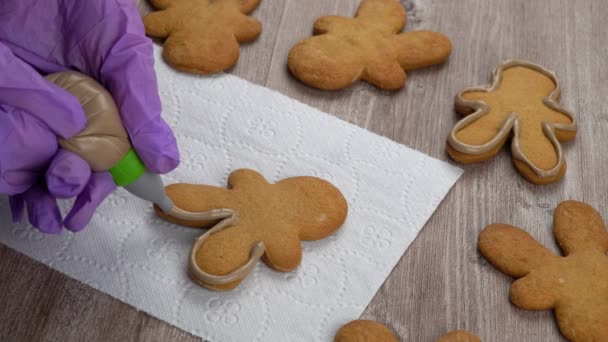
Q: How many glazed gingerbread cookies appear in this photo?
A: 2